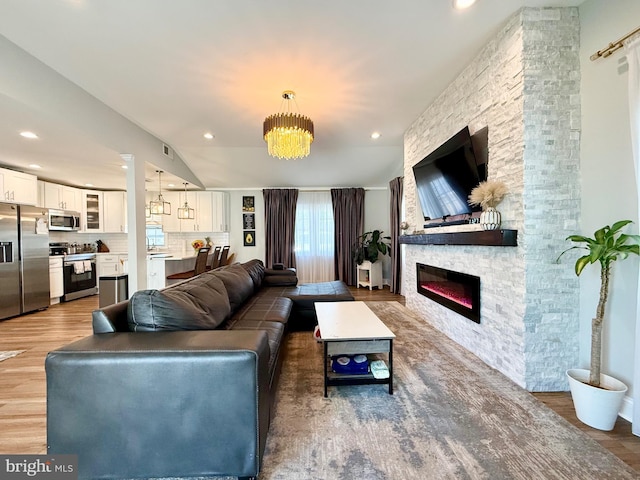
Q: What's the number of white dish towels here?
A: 2